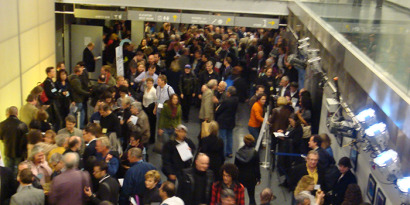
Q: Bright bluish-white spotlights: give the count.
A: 4